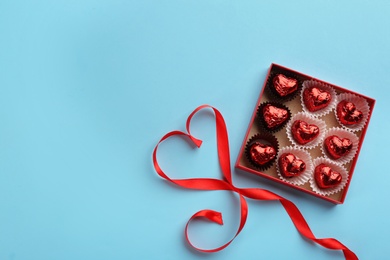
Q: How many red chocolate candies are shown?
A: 9